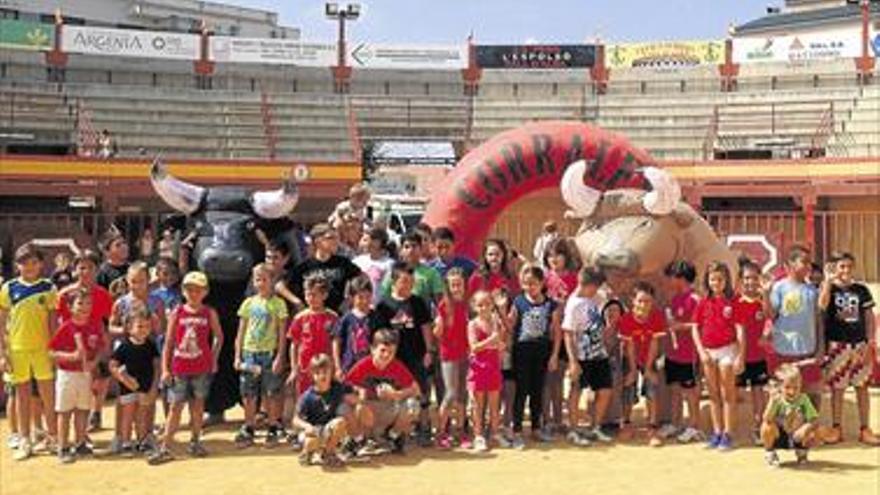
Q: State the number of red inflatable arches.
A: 1